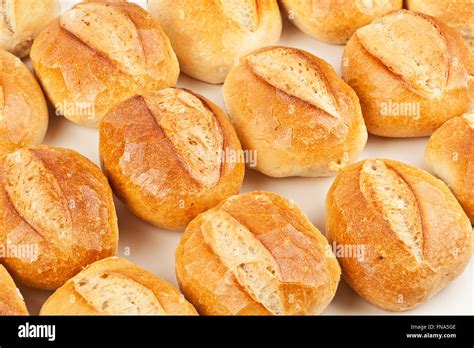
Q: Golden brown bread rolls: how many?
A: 15